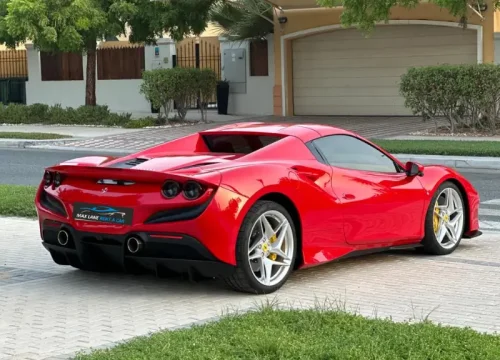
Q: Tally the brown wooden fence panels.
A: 3